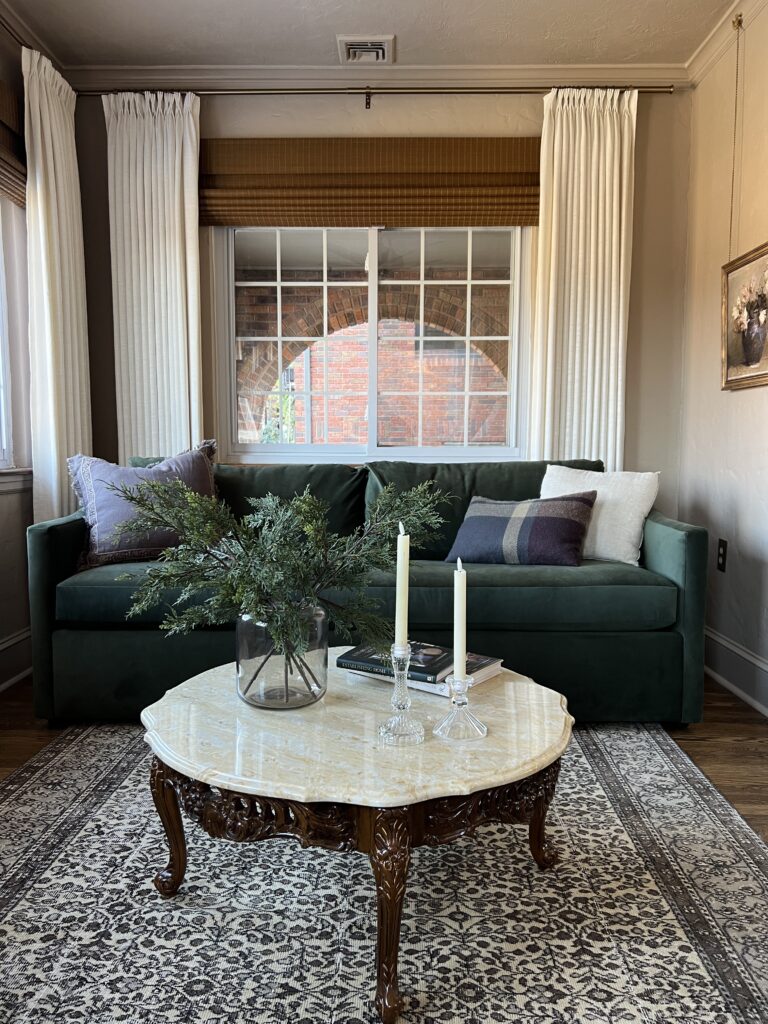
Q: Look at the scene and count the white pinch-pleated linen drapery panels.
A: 3